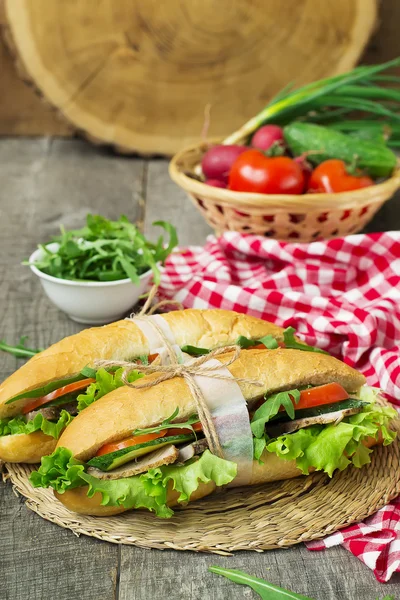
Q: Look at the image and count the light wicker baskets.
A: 1